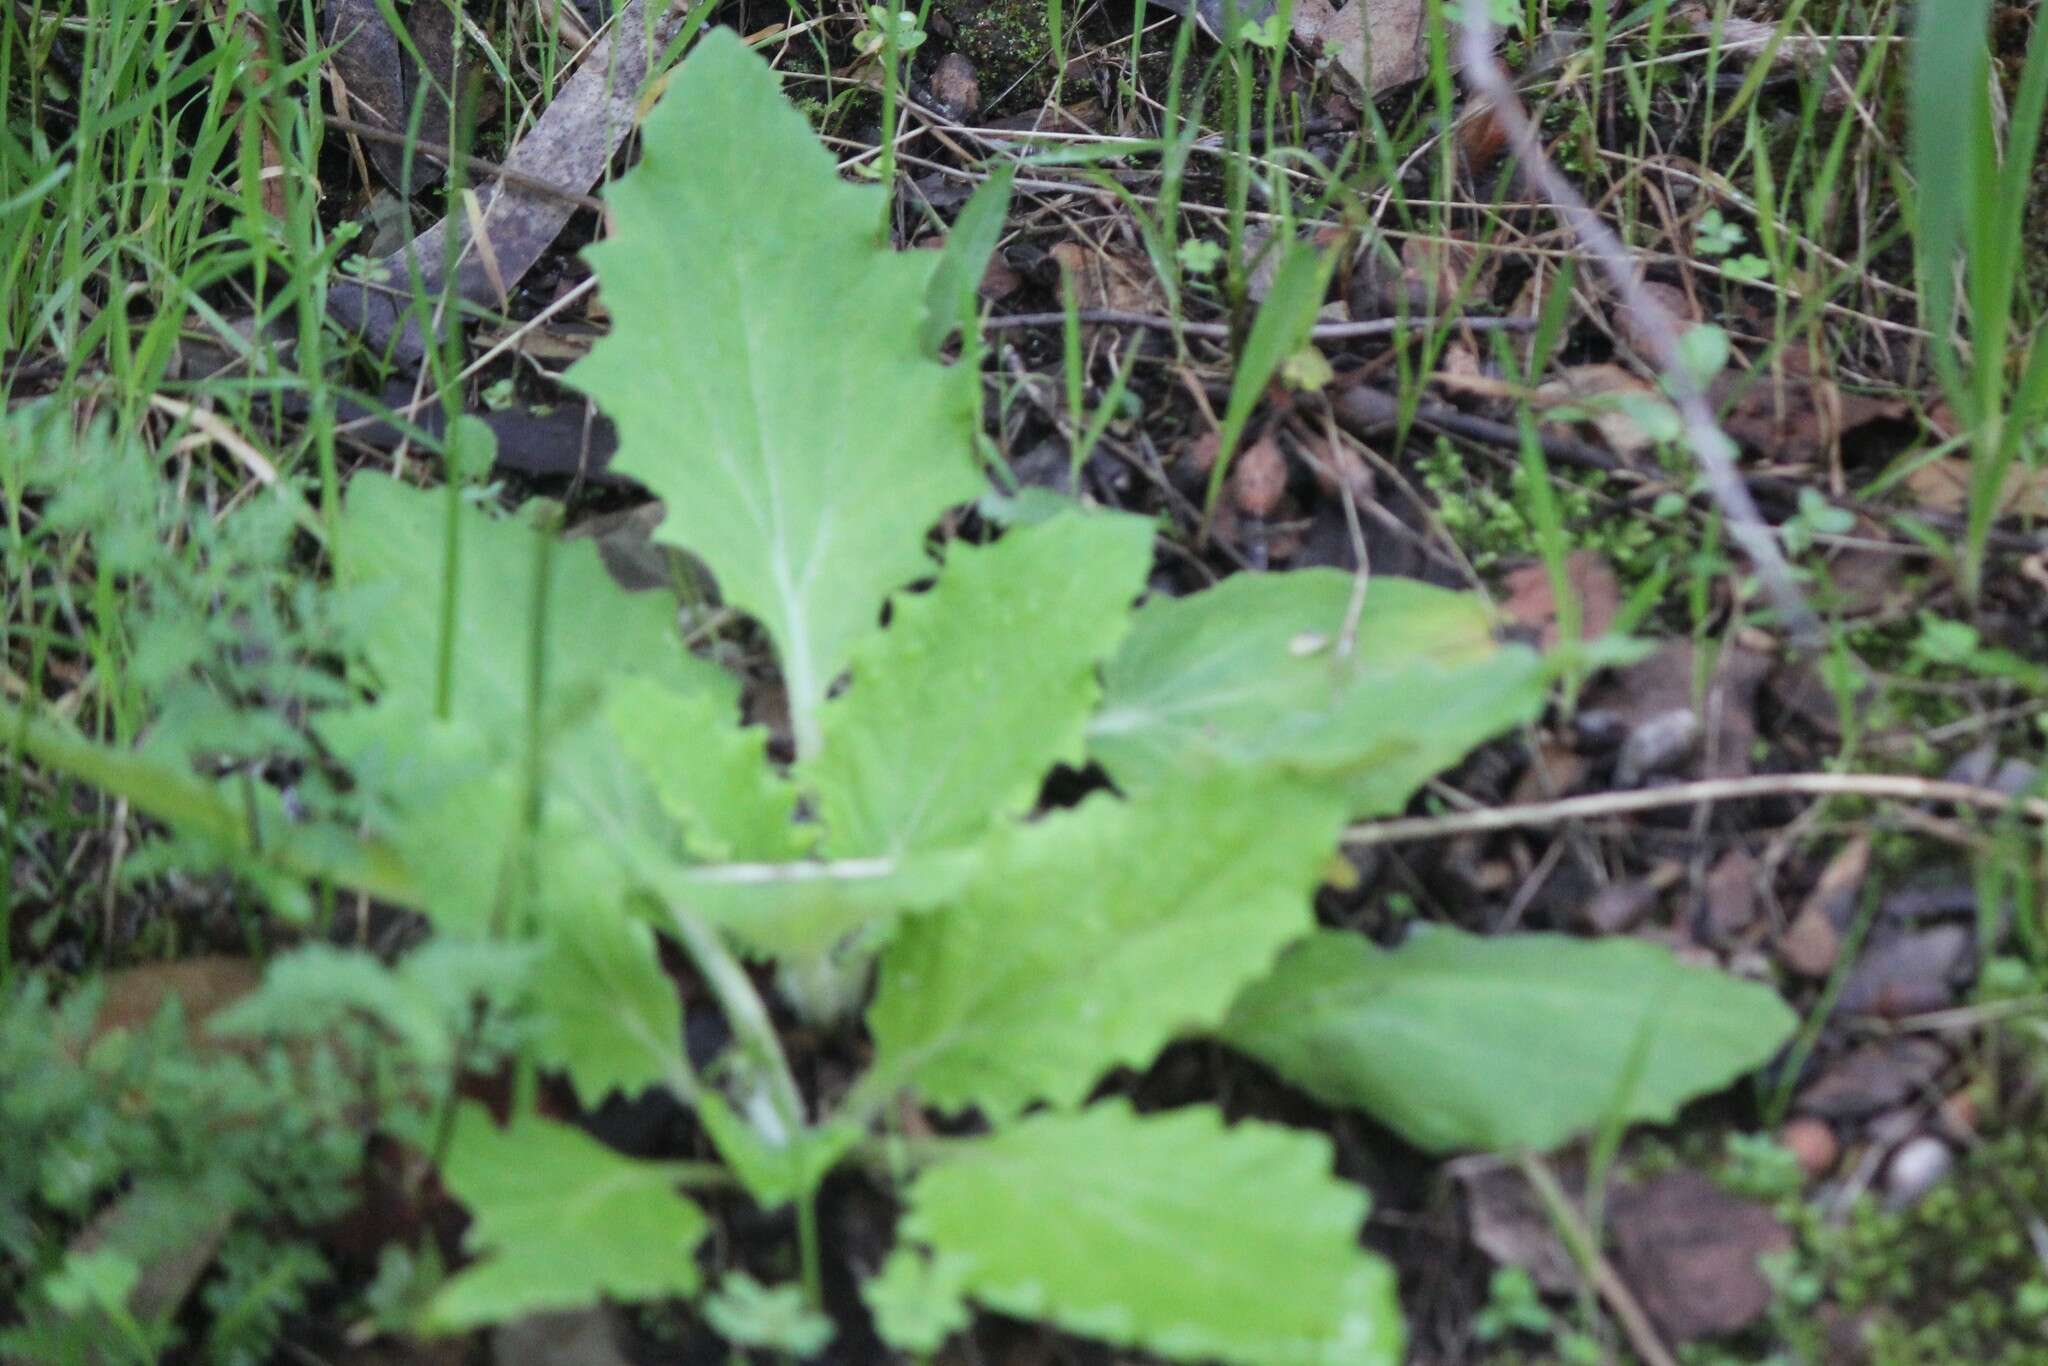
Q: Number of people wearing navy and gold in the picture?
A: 0